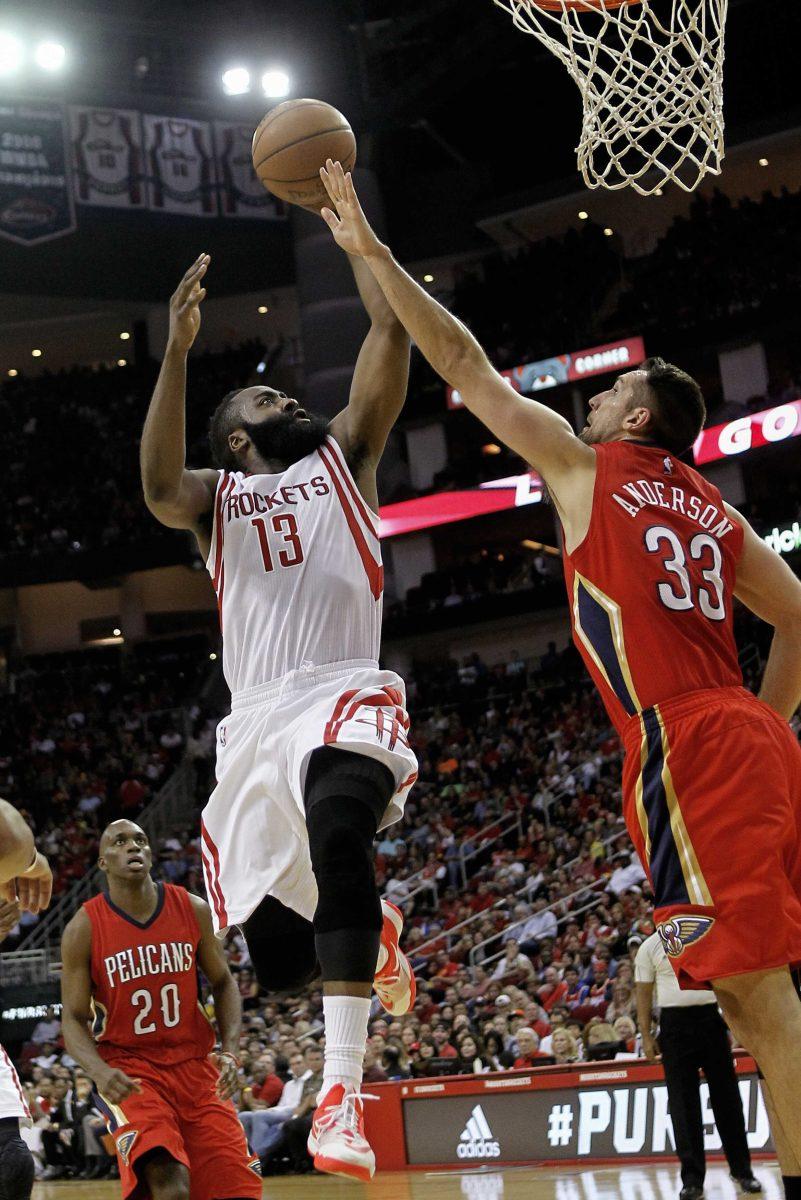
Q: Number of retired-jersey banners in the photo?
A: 3